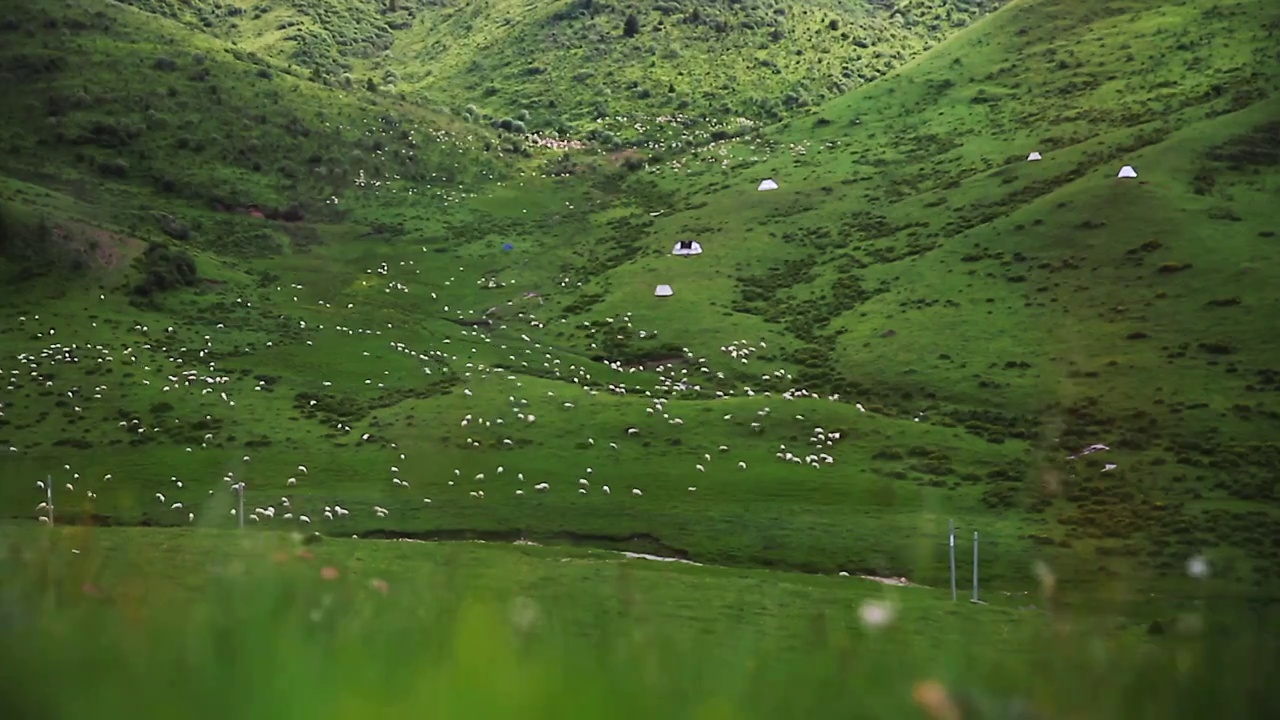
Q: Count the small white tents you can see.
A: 5